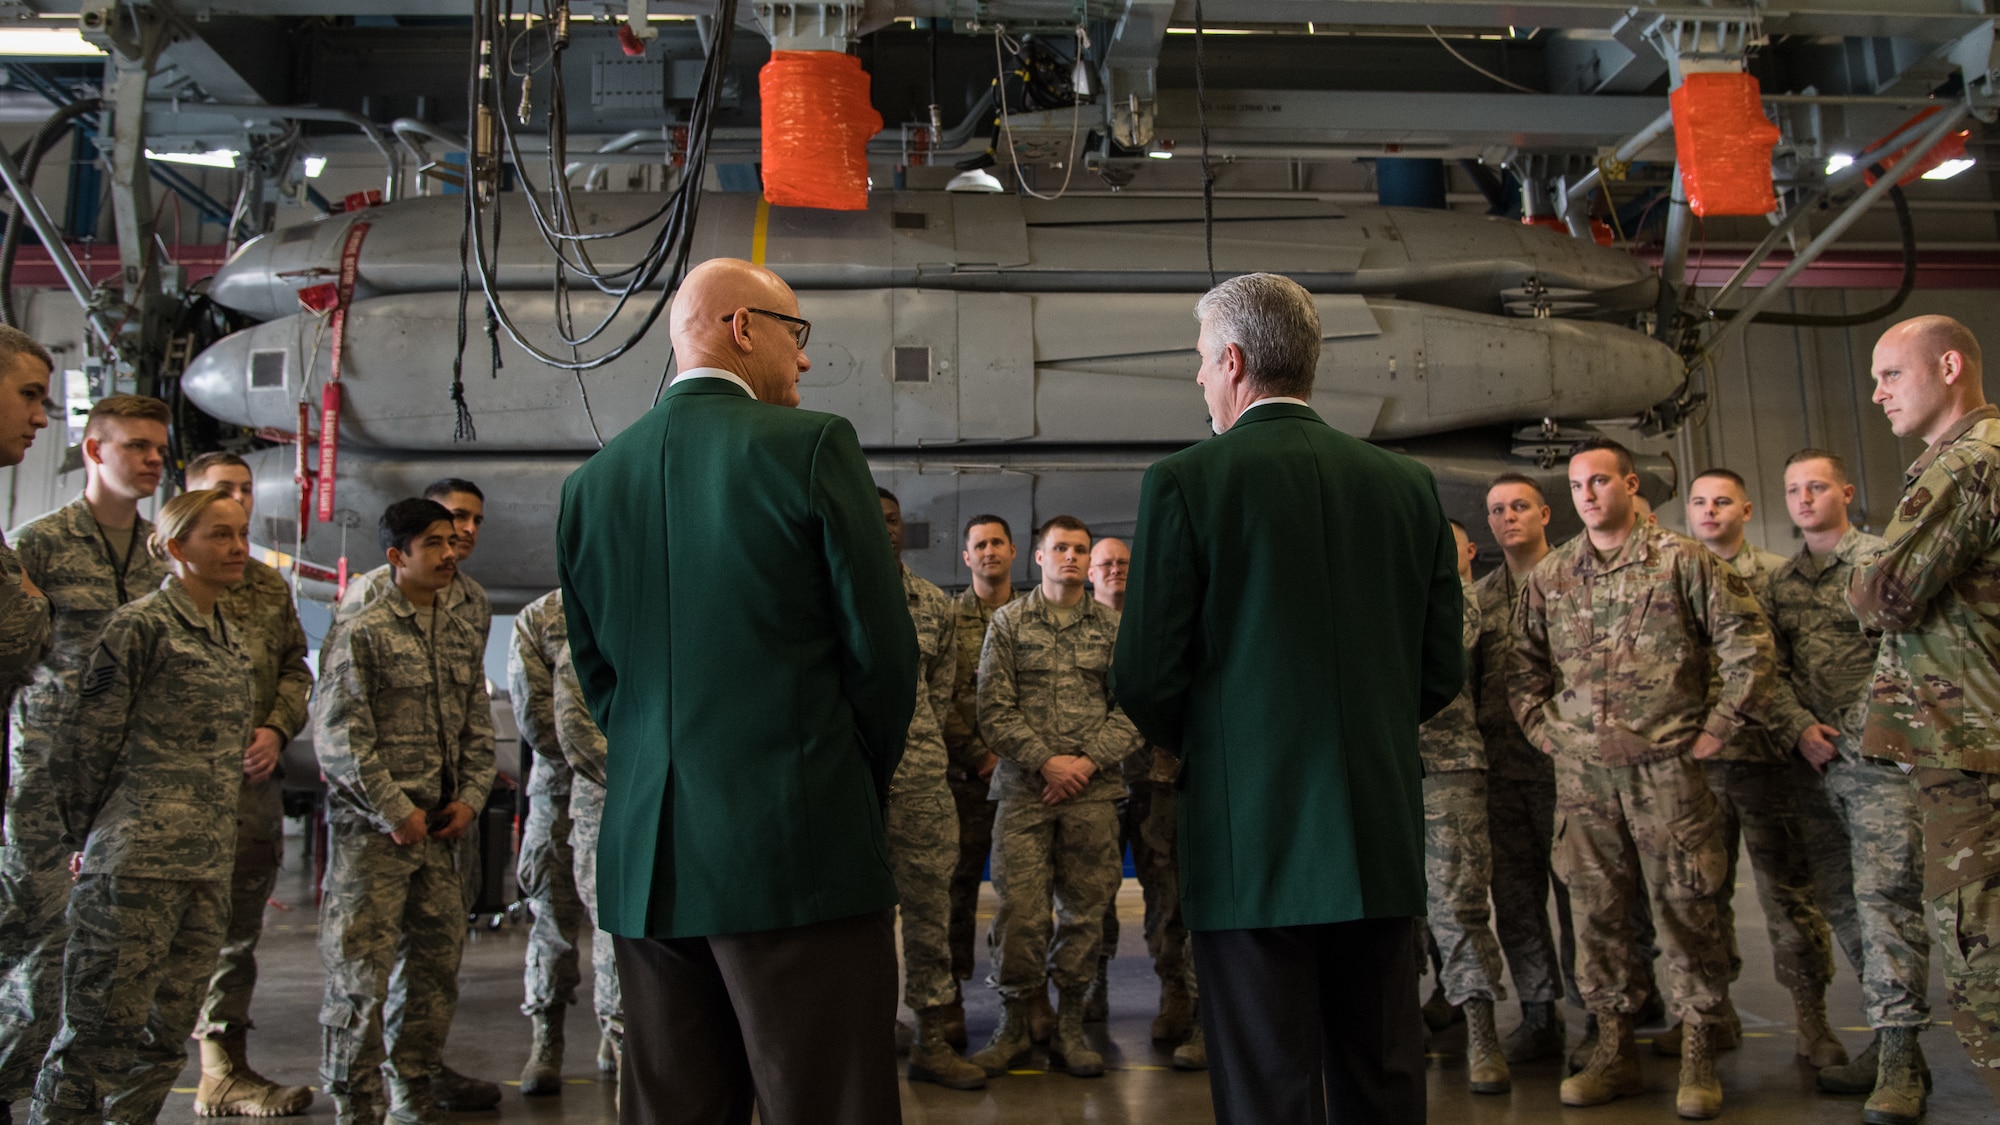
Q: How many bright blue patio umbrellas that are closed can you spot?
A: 0